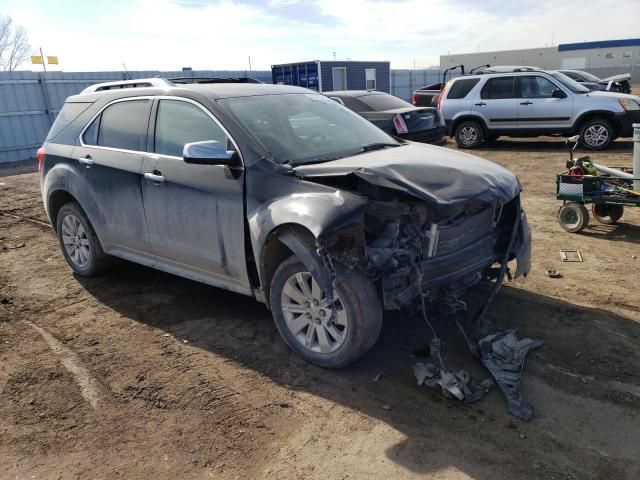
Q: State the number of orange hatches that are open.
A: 0